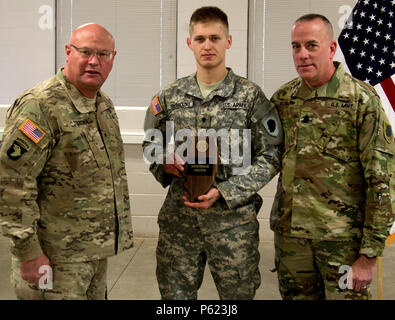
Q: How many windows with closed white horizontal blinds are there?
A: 2